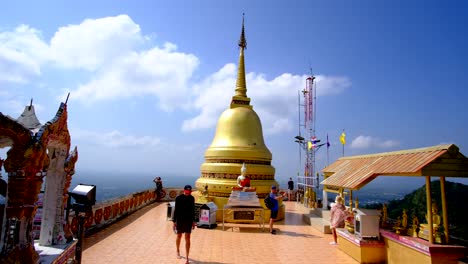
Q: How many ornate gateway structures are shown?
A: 1